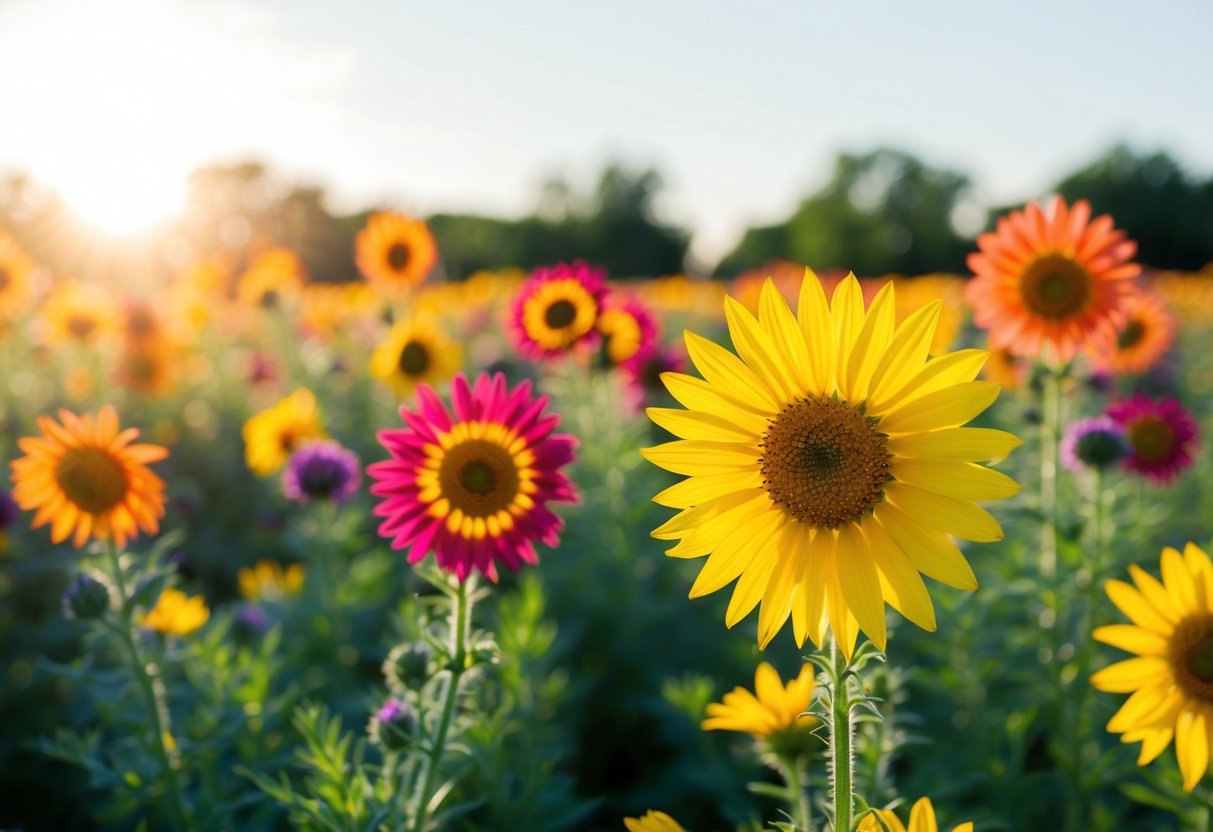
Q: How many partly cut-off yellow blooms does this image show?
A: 3